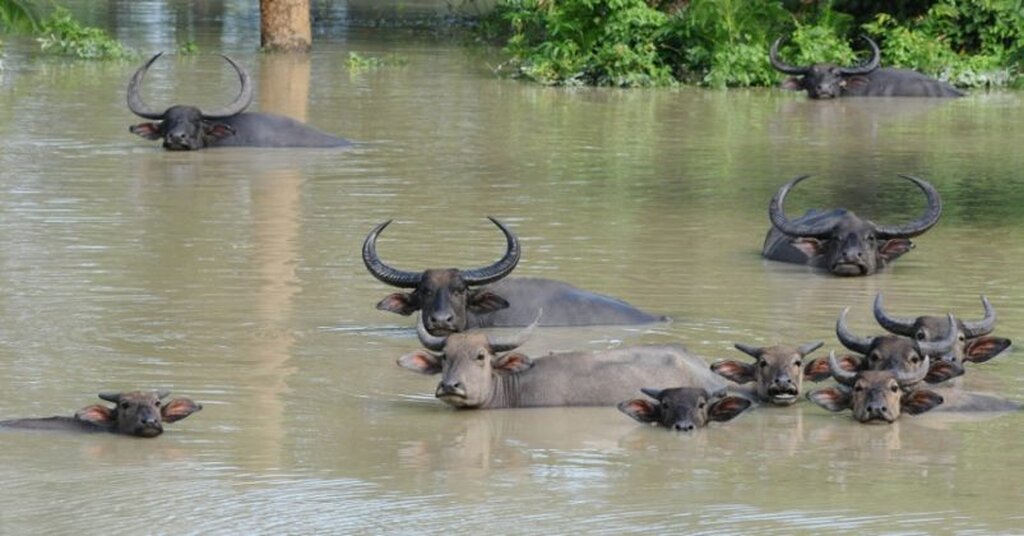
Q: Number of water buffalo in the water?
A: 11